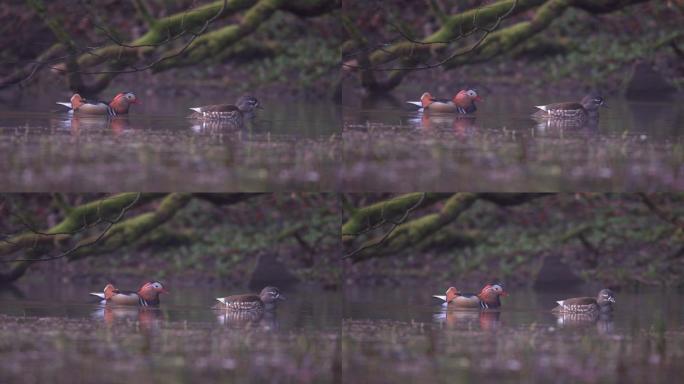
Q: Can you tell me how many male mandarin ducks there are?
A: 4